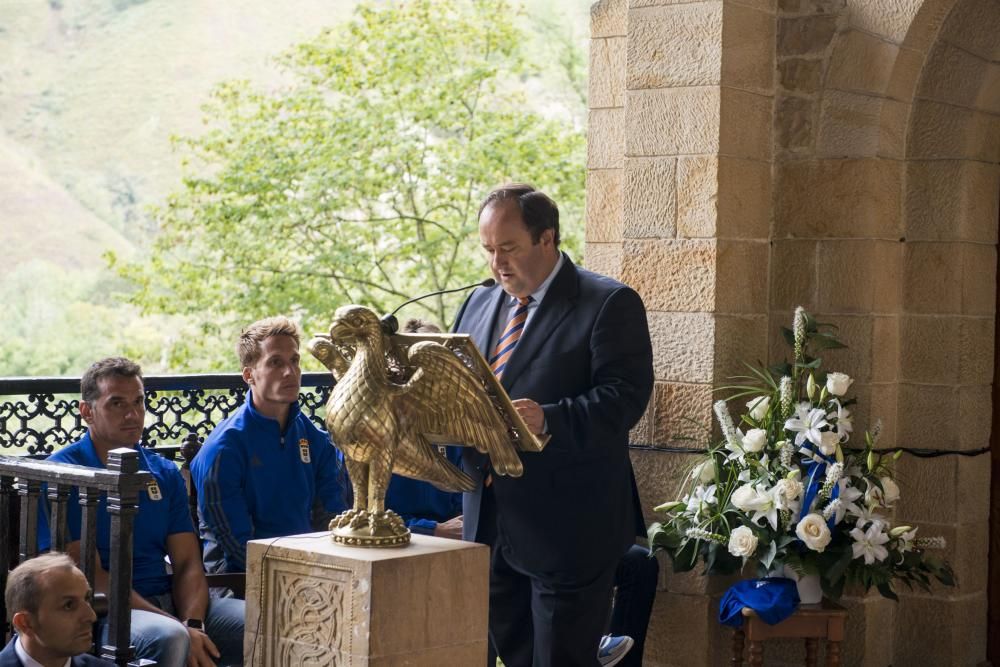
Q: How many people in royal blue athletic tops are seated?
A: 3